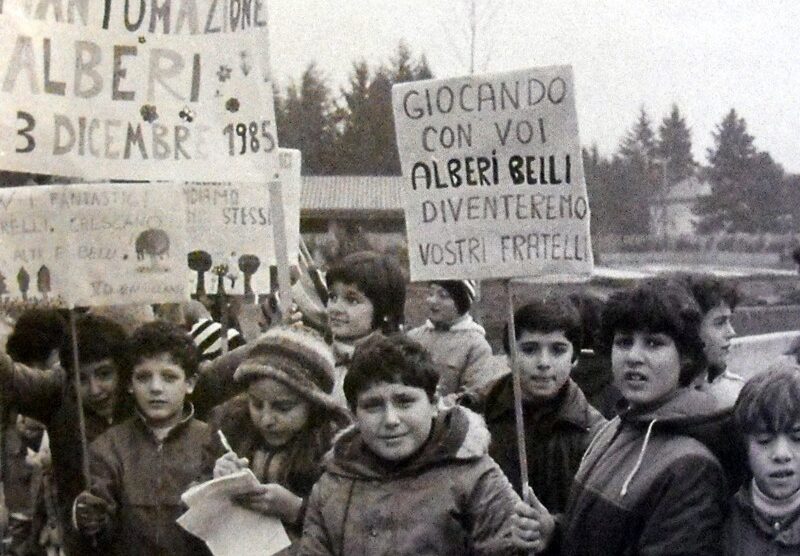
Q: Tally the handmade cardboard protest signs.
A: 4